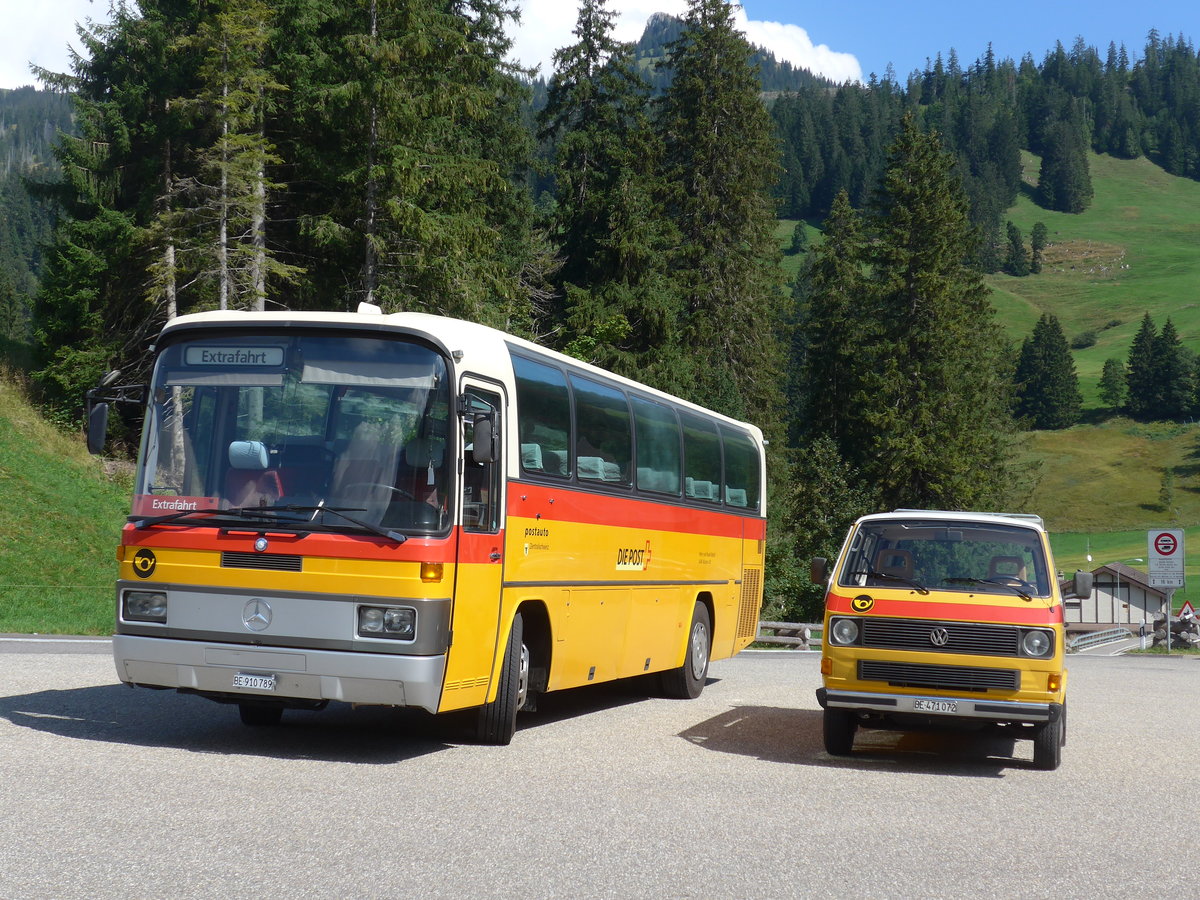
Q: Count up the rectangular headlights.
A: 2